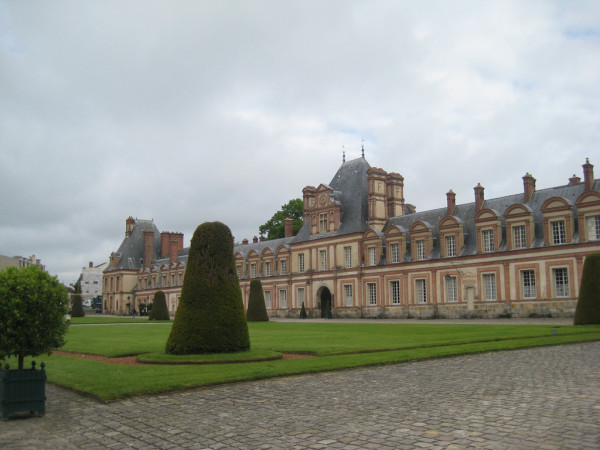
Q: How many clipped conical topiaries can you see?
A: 5